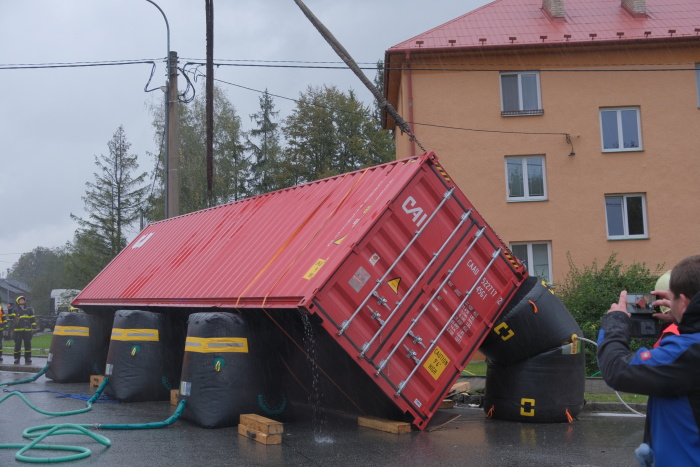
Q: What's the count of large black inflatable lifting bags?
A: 5